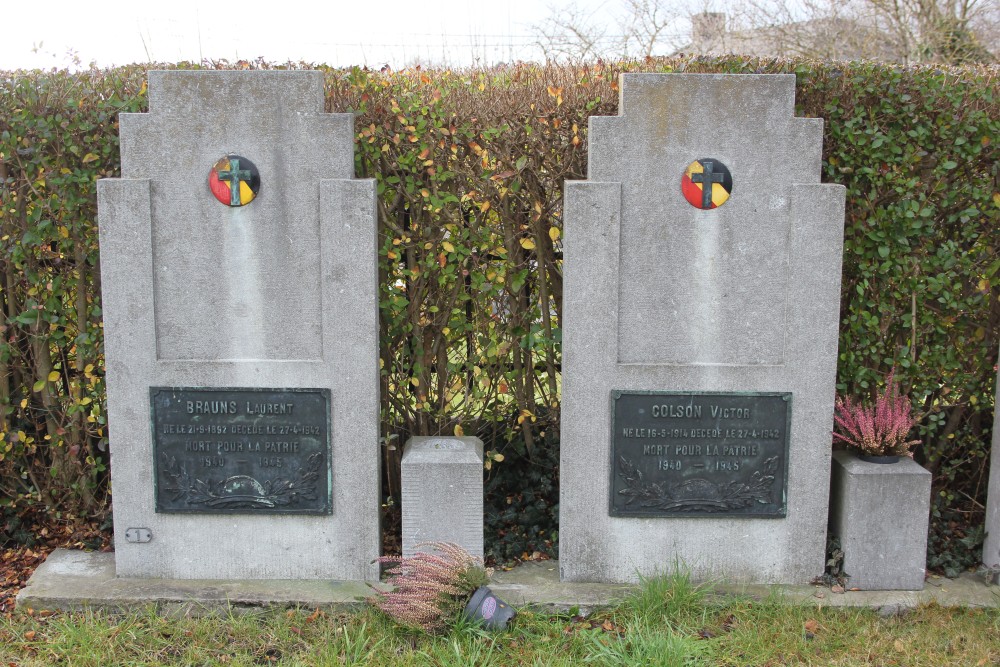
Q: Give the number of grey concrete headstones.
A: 2